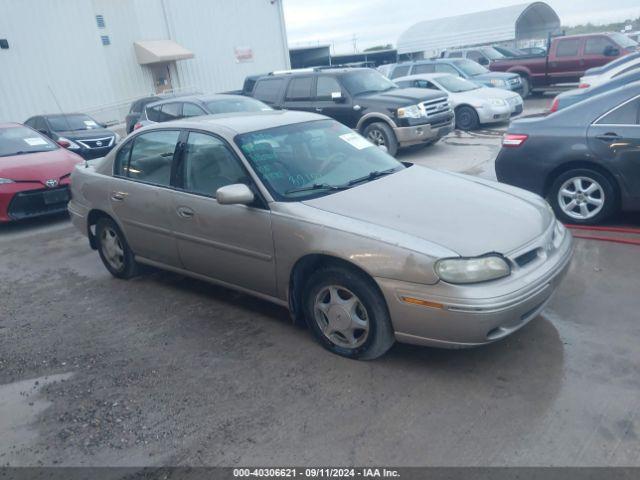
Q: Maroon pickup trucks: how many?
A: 1